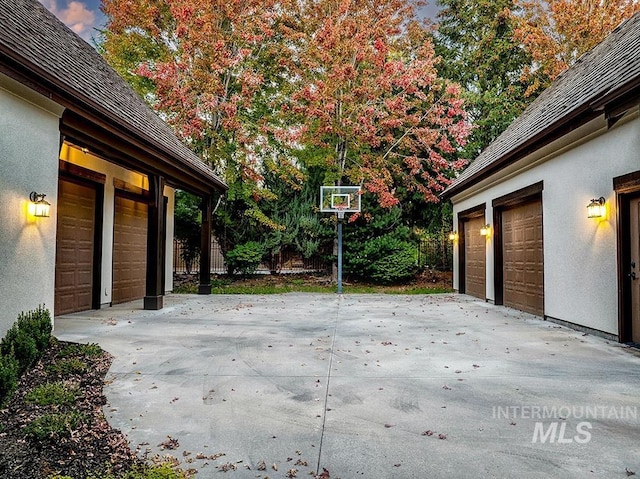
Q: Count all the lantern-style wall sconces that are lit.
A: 4